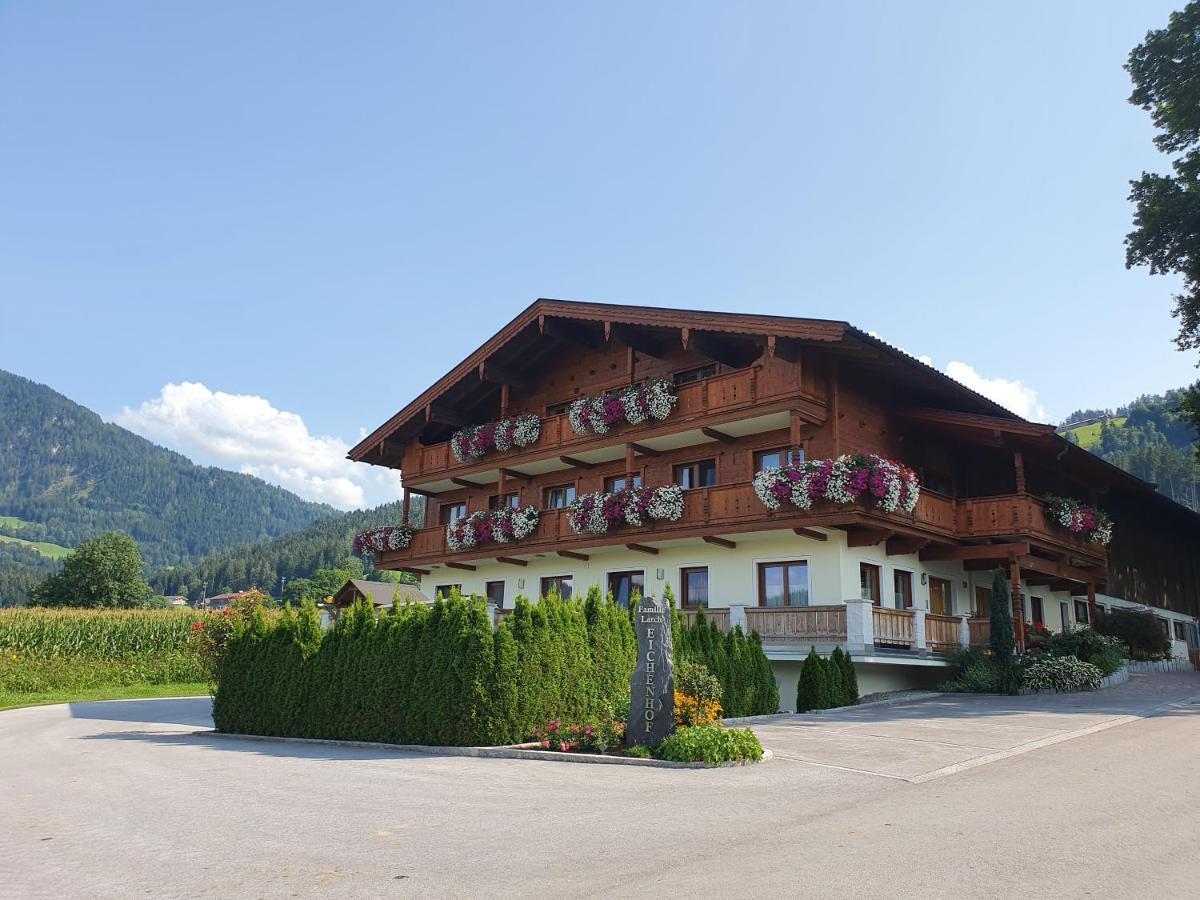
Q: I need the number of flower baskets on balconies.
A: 7